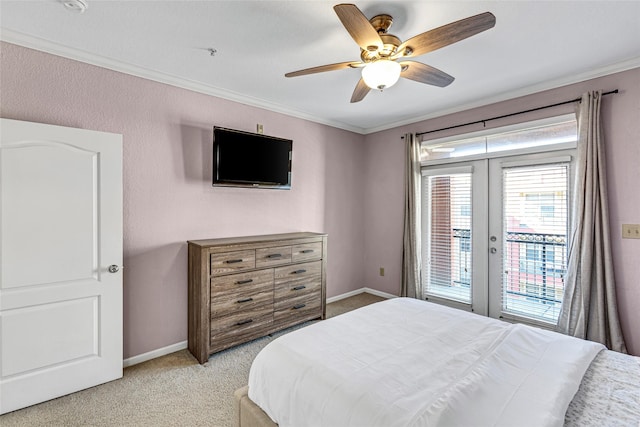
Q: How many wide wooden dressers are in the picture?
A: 1